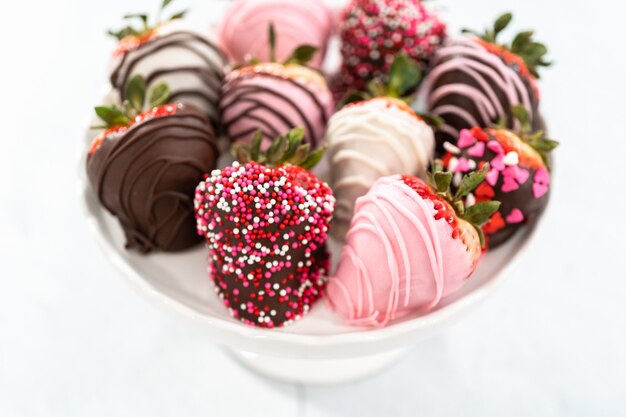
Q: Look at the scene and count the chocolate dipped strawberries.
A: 10